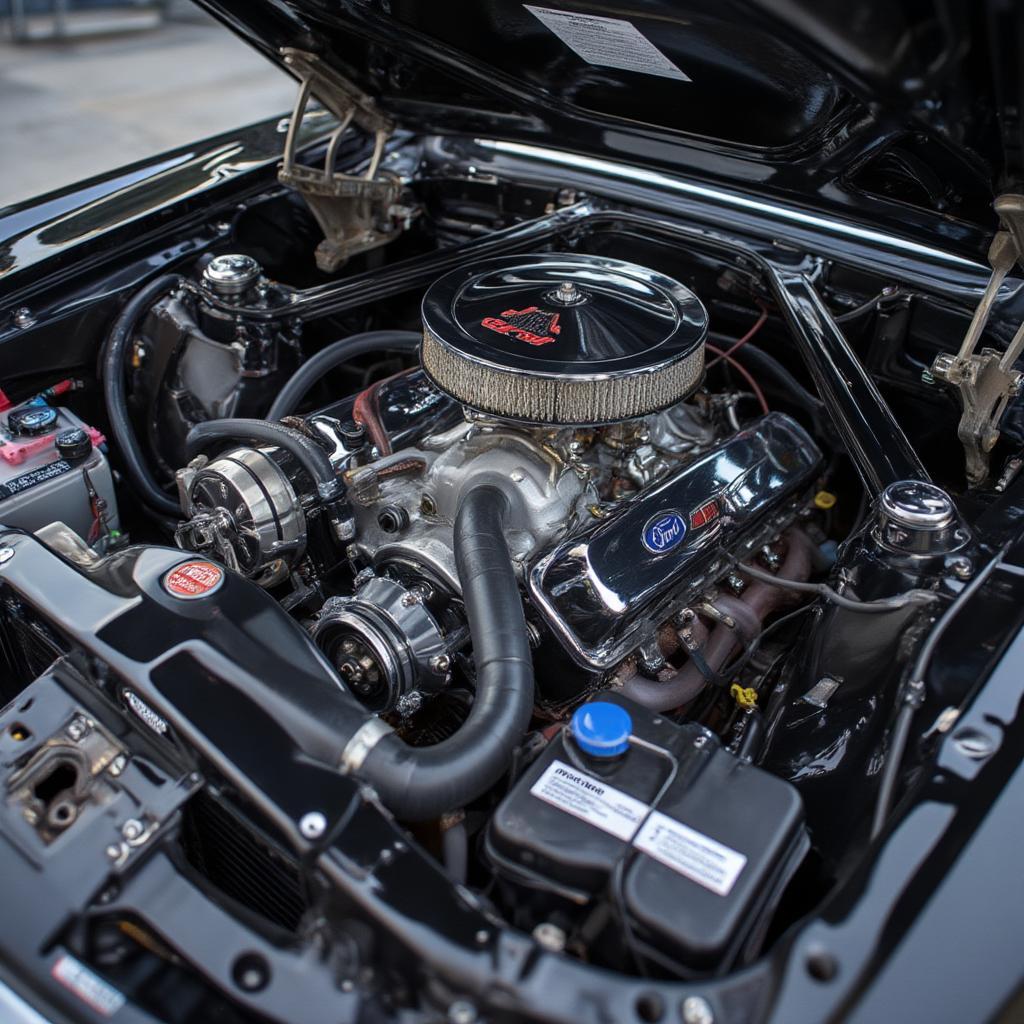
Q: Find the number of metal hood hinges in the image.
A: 2